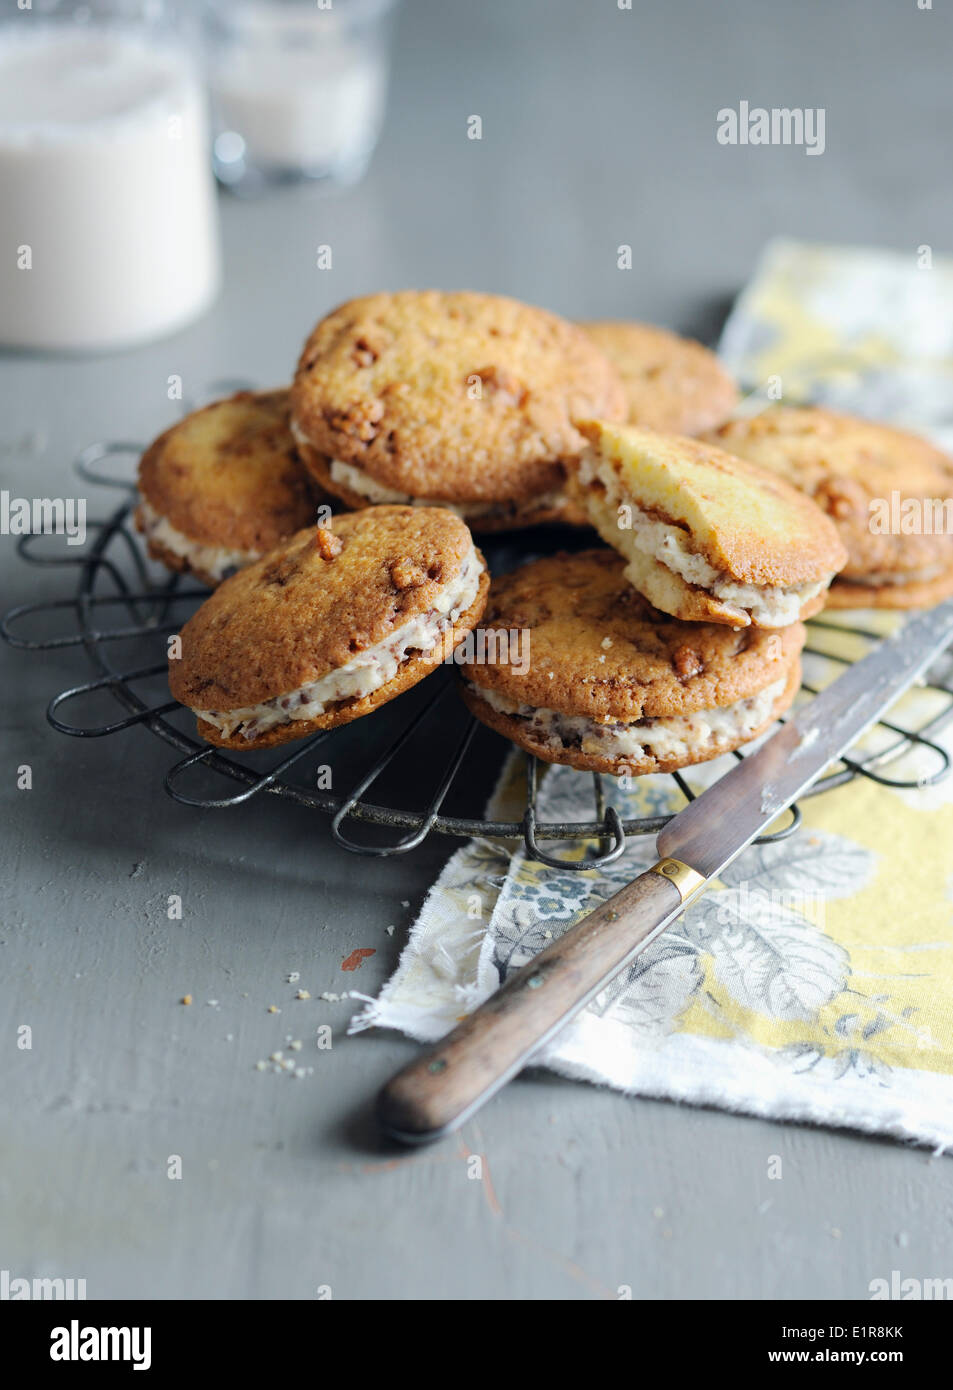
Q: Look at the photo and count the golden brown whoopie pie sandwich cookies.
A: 7